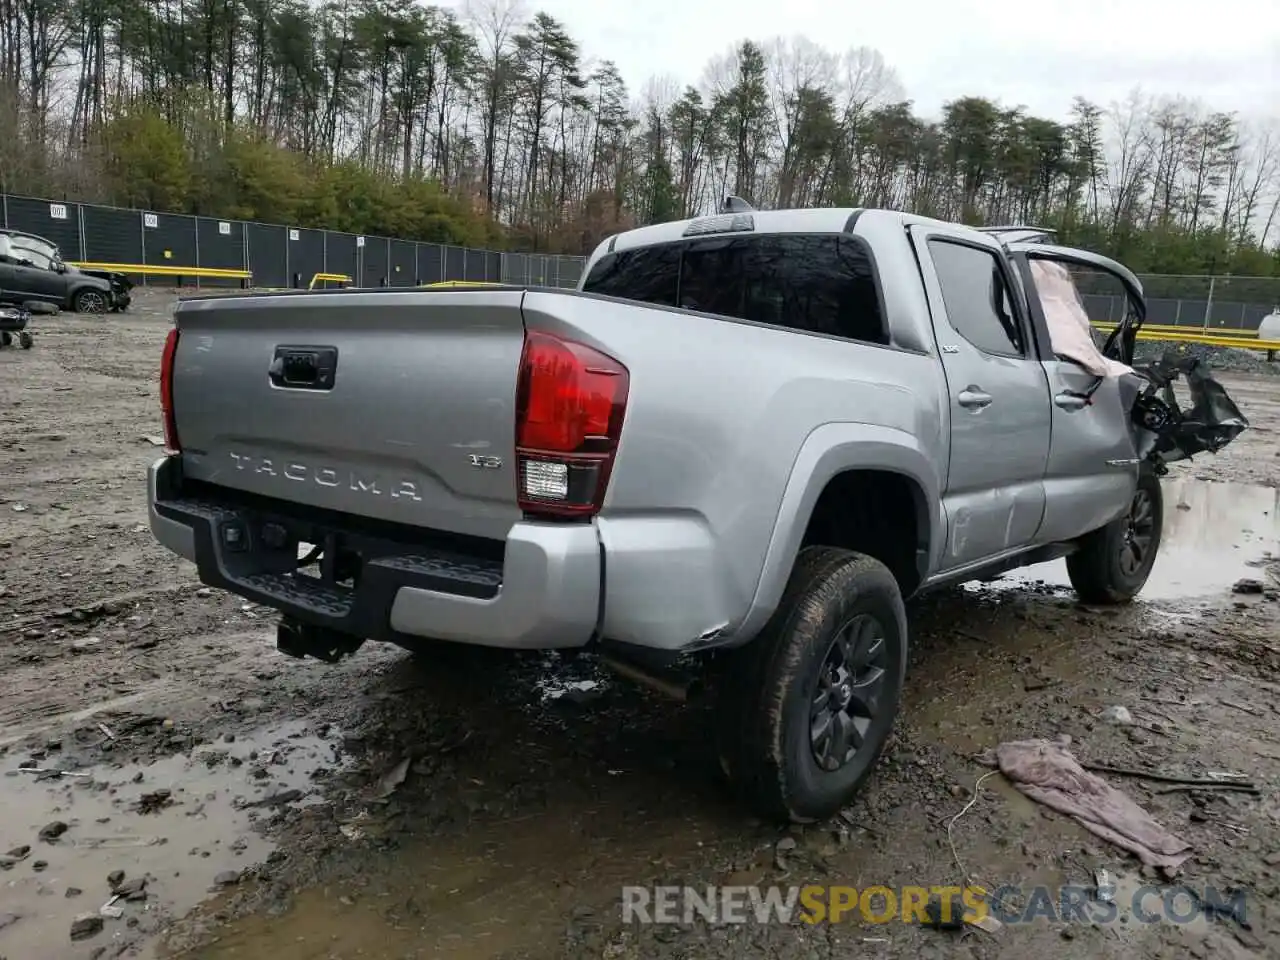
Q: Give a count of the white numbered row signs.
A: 5